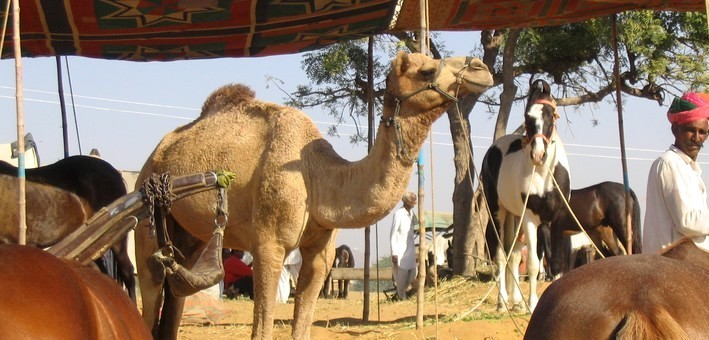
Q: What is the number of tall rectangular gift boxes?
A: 0